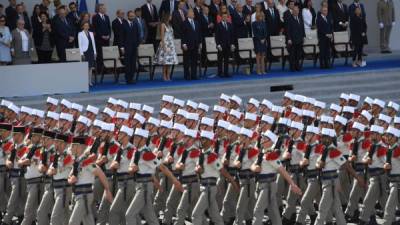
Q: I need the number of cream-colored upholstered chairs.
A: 9